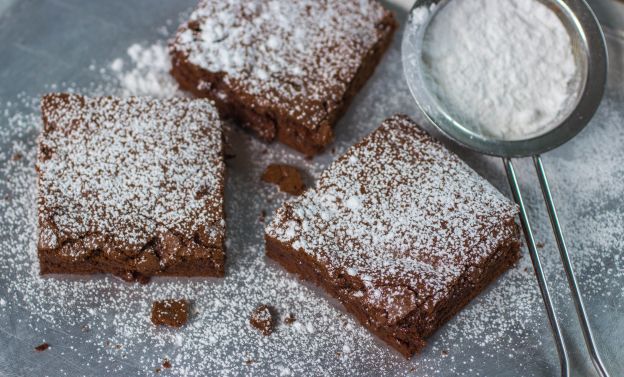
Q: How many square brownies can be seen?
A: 3